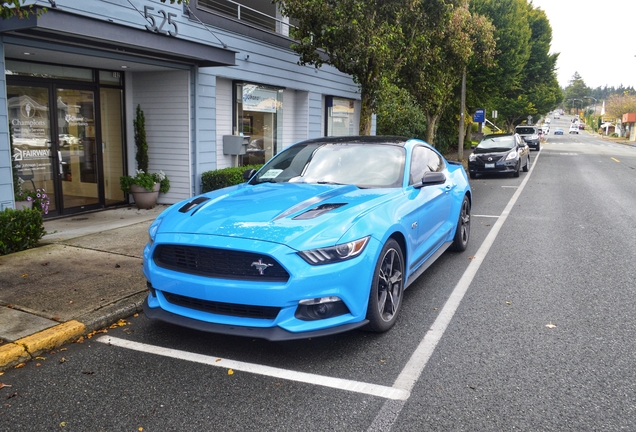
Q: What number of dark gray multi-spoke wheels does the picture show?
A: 2